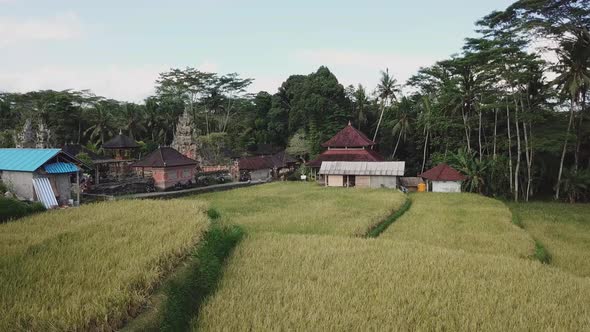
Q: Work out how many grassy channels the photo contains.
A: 3